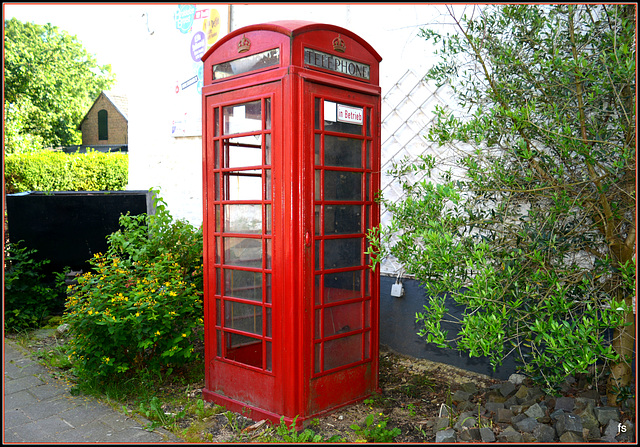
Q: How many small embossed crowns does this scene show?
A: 2